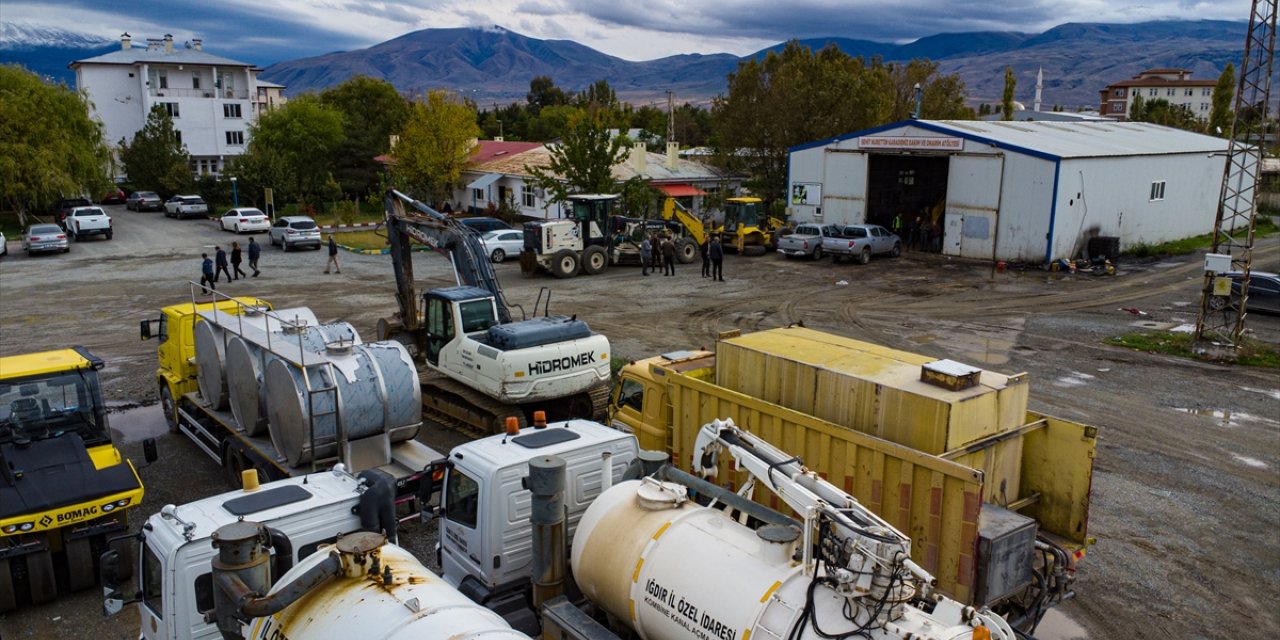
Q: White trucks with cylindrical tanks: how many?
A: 2